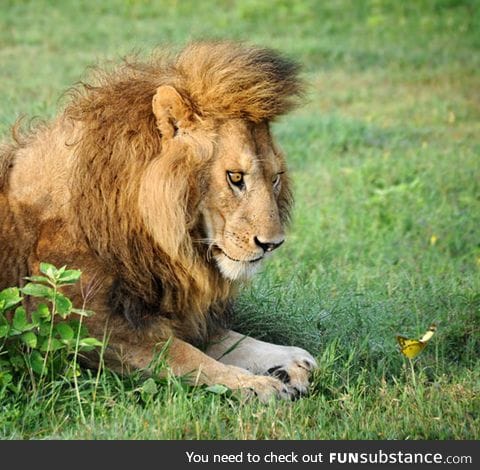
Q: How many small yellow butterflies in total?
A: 1